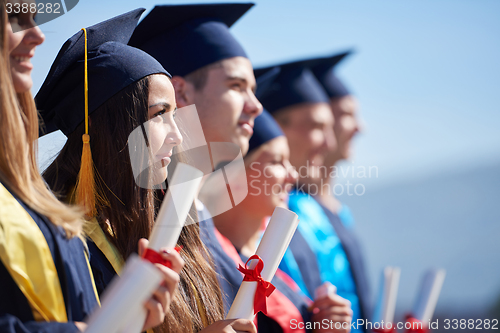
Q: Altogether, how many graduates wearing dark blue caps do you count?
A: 5